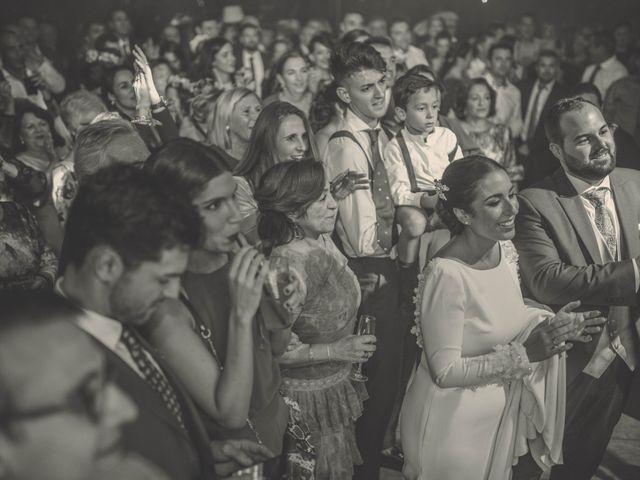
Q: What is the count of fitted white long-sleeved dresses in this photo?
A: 1